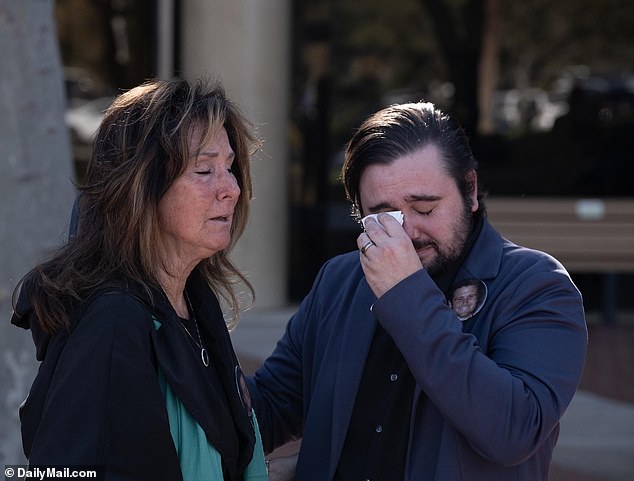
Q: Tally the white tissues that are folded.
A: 1